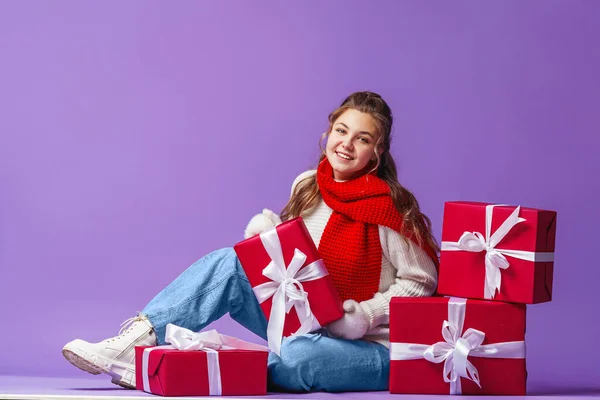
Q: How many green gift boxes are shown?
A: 0